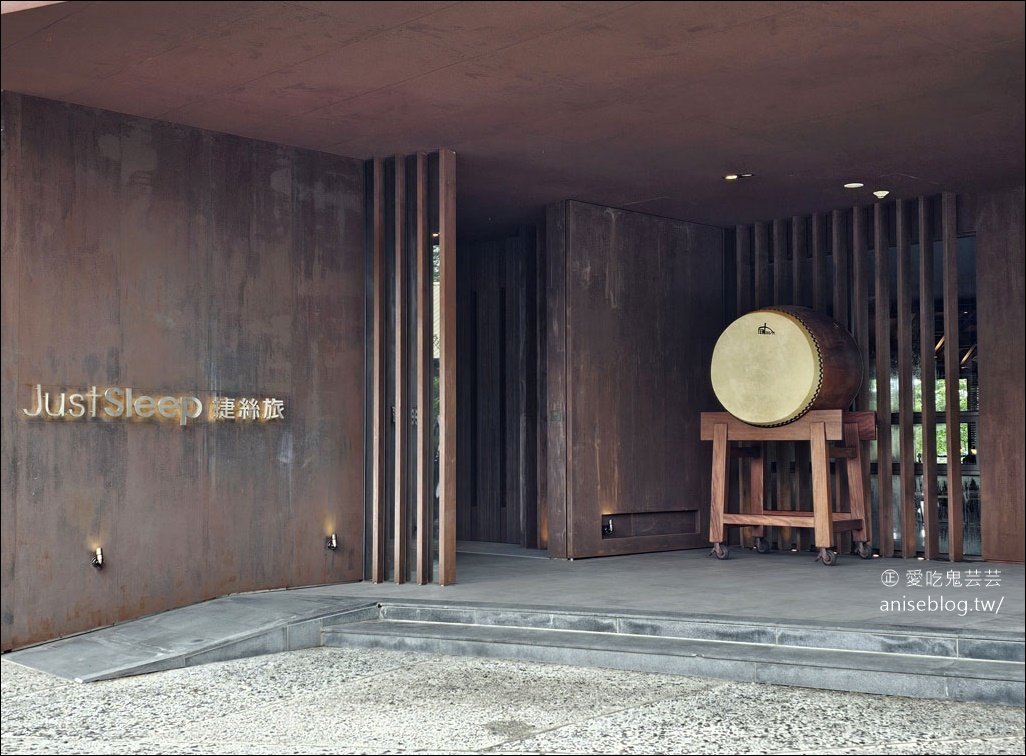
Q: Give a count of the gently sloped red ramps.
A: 0